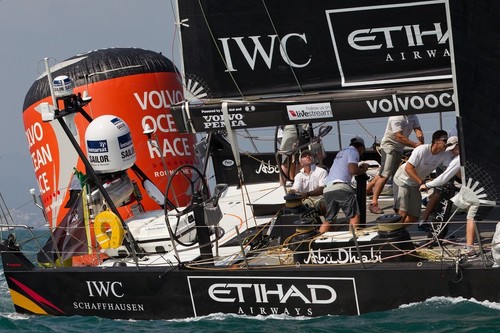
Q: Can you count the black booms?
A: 1